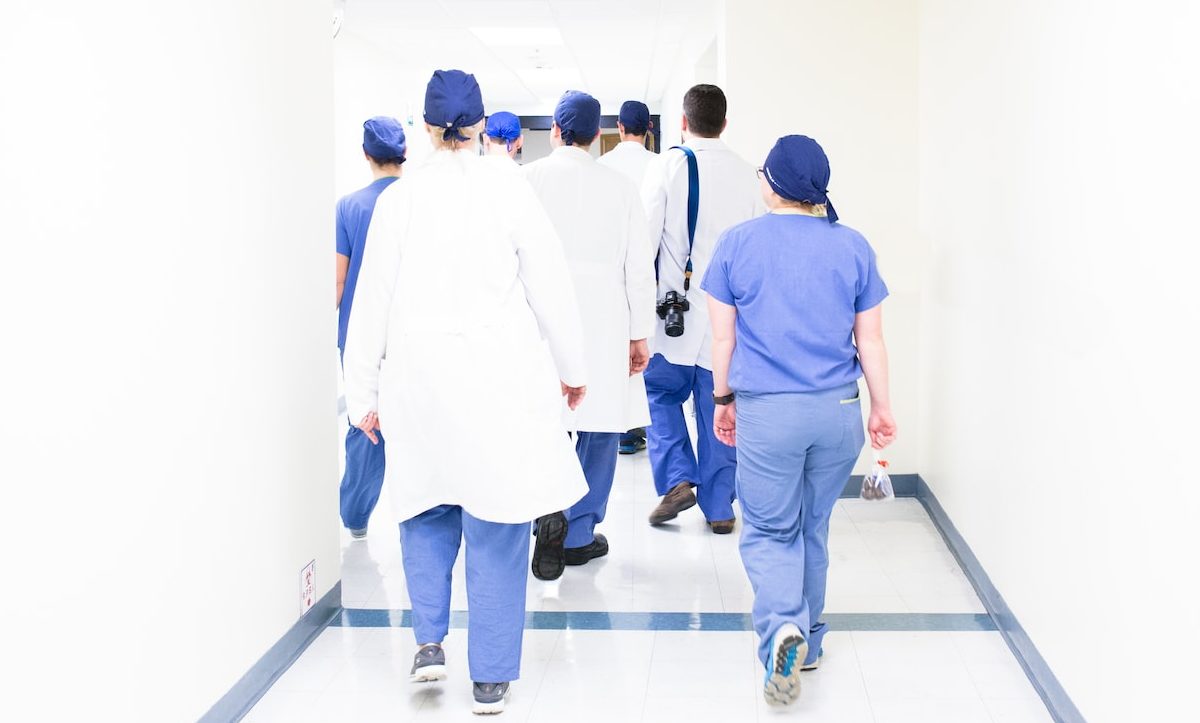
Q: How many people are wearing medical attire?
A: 7